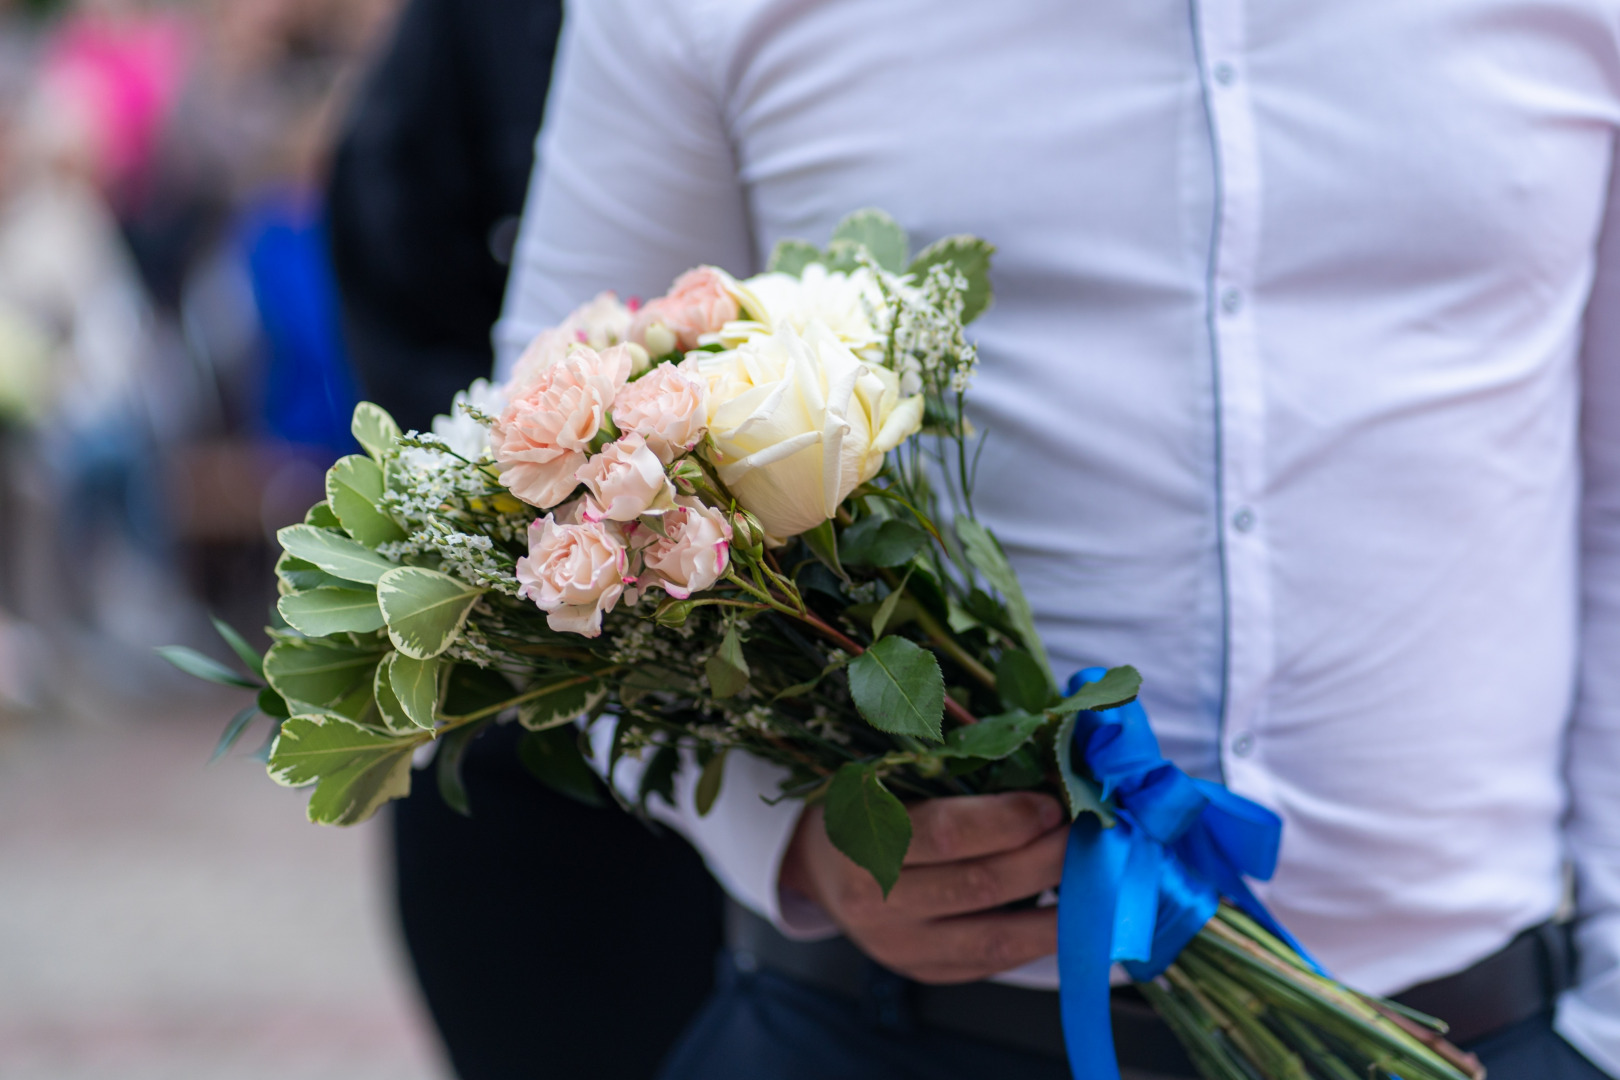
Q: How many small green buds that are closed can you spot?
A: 3